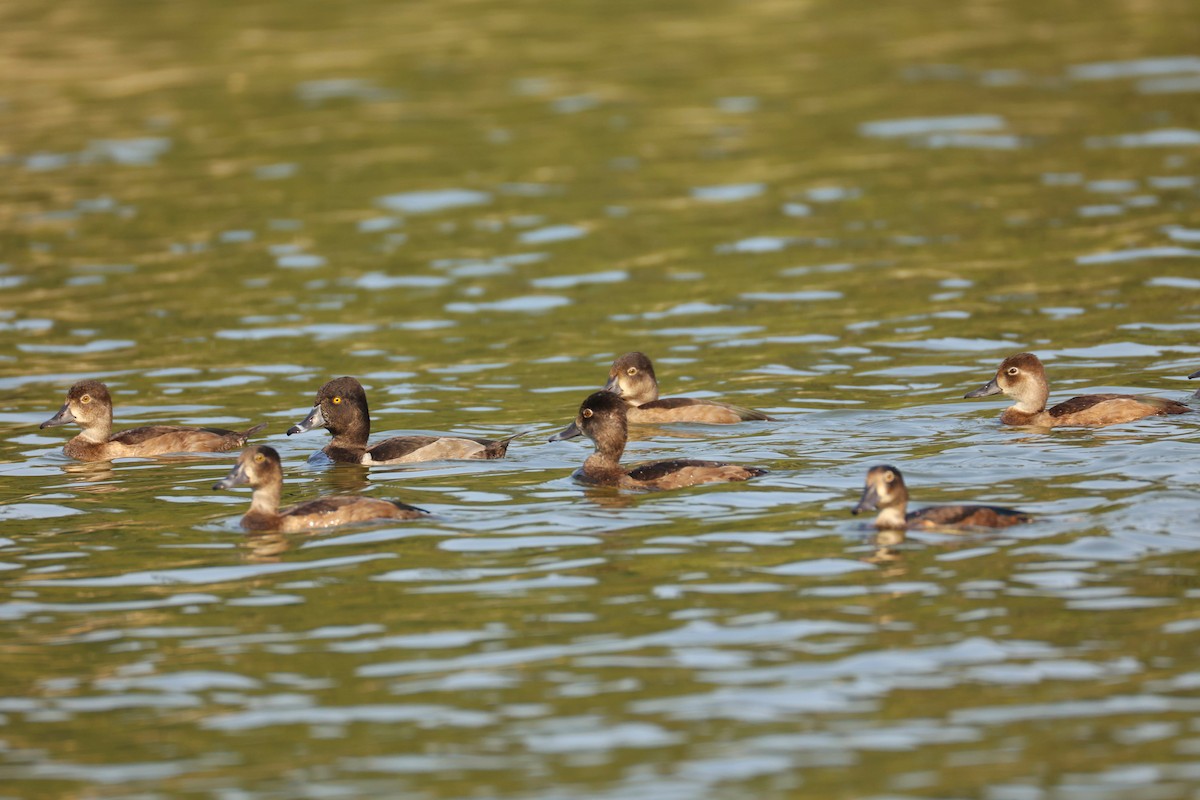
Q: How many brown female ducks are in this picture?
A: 6